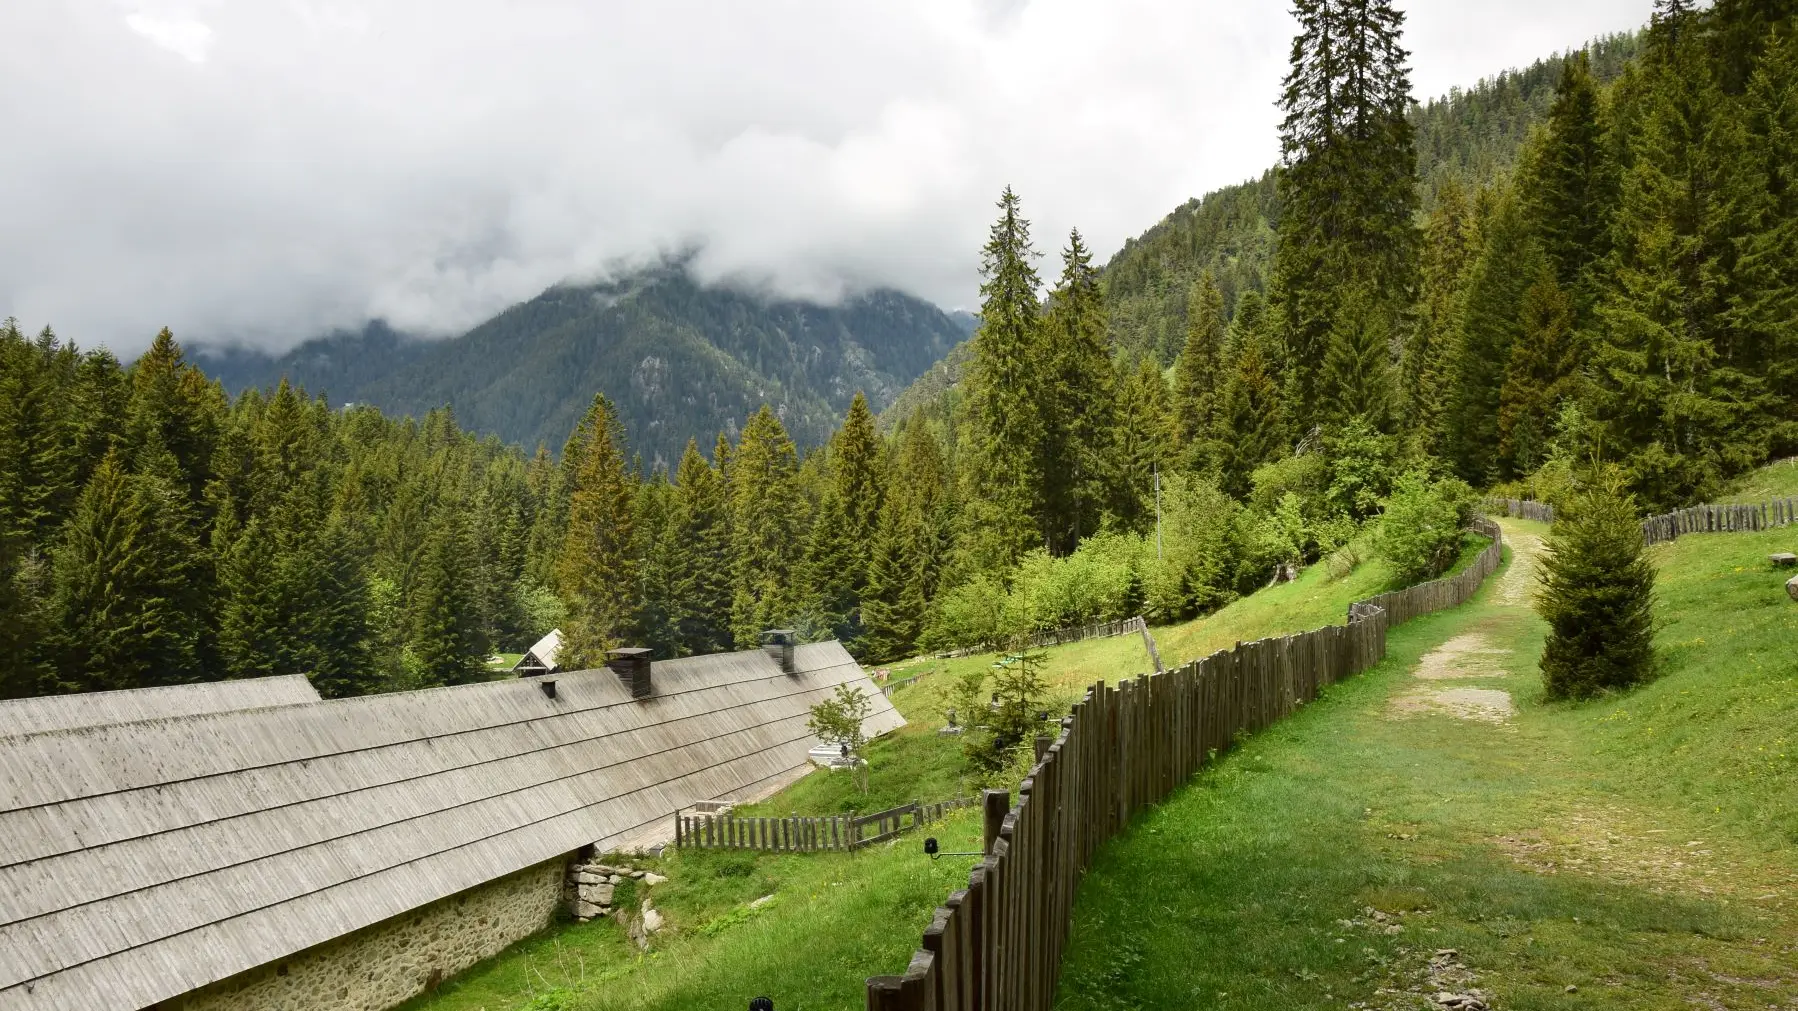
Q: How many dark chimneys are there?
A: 3